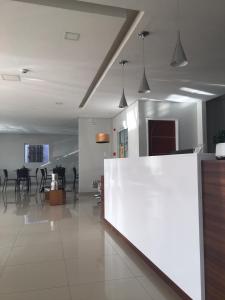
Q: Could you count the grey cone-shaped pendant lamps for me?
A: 3